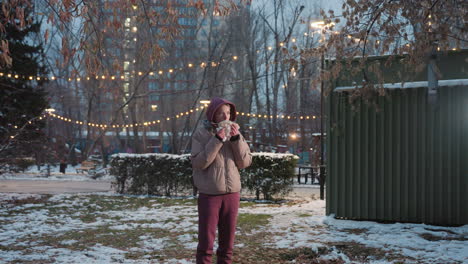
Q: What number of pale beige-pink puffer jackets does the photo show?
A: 1